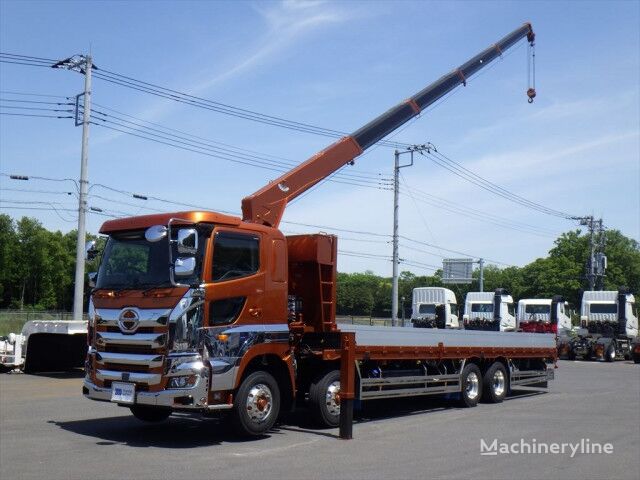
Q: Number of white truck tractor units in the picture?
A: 4